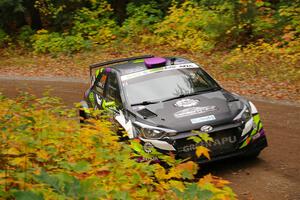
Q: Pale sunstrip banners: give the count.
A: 1